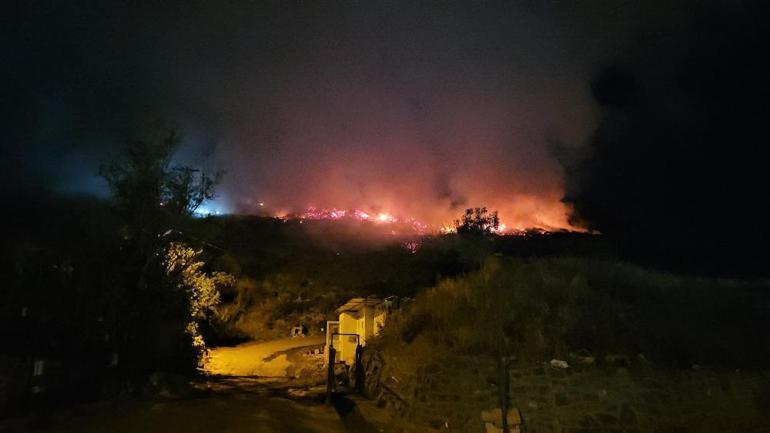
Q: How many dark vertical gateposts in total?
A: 2